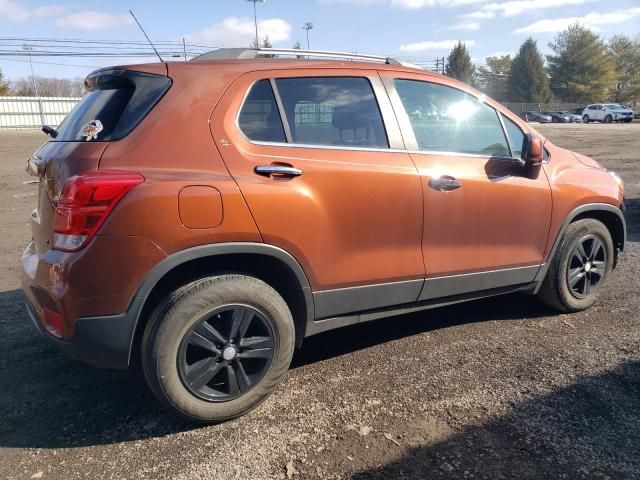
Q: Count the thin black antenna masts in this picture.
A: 1